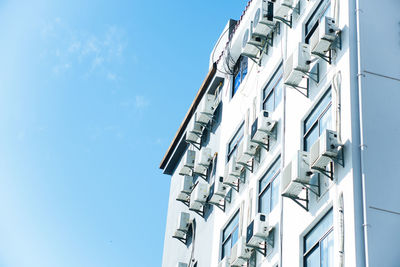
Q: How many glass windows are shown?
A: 8